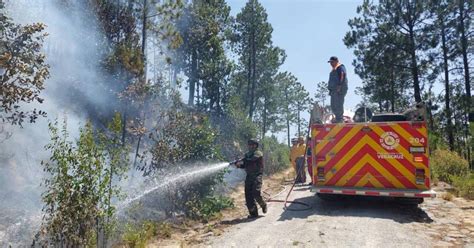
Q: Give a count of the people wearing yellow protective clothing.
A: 2